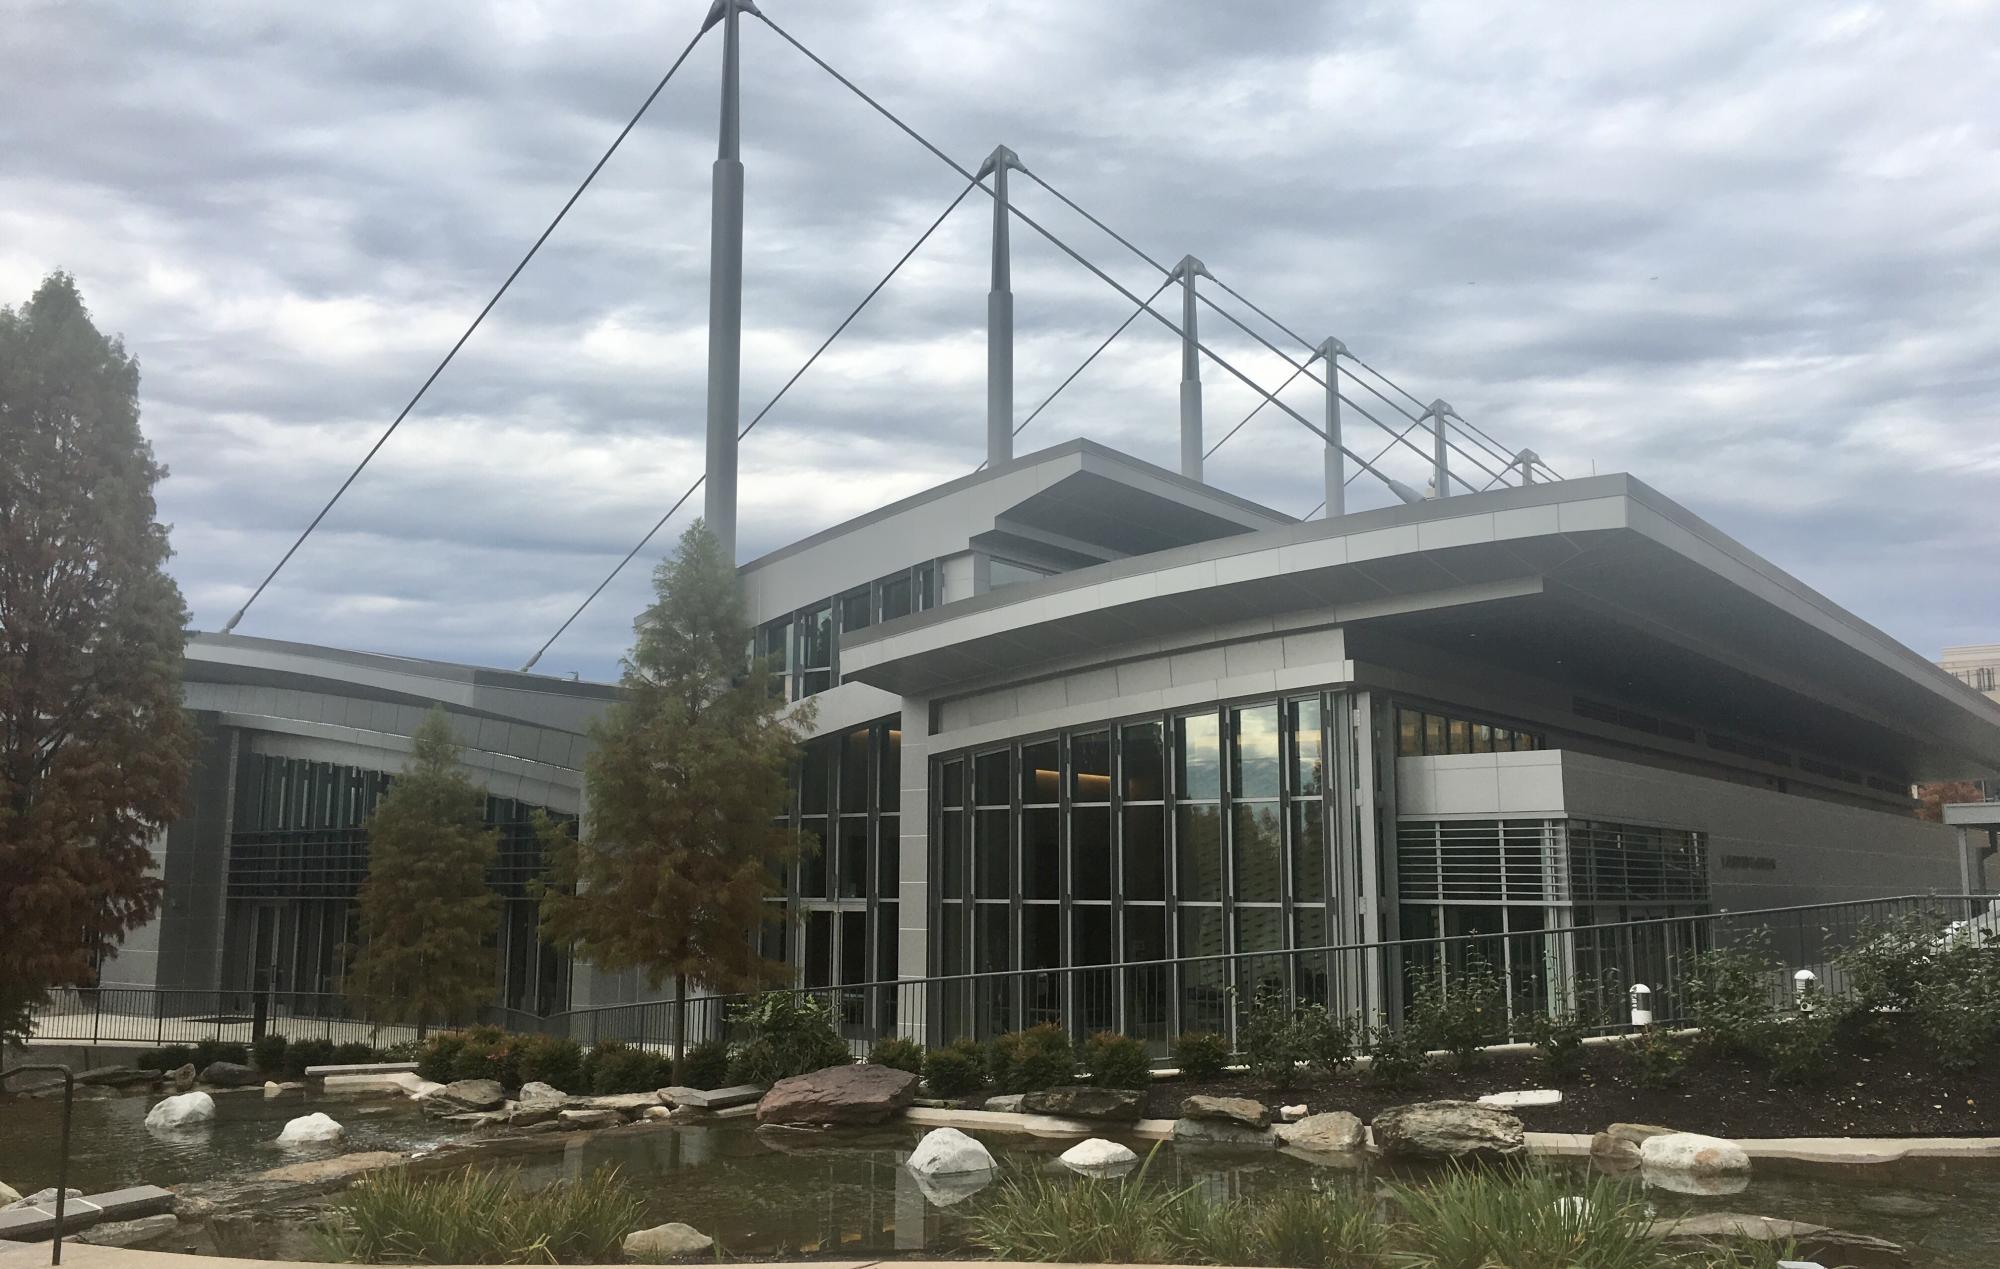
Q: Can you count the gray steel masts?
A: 6